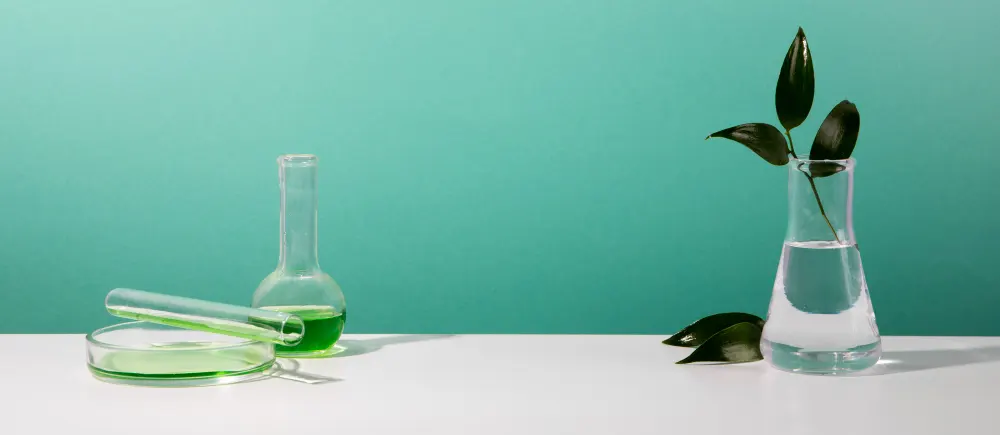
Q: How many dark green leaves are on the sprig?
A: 3